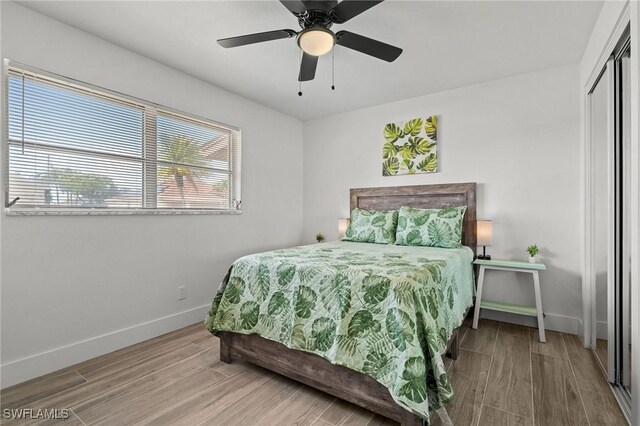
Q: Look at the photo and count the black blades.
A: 5